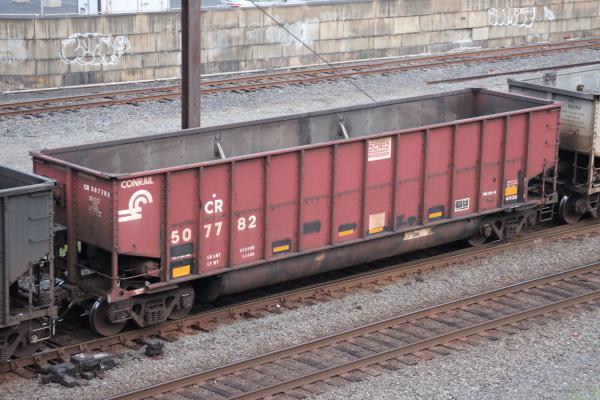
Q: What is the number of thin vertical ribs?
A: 13